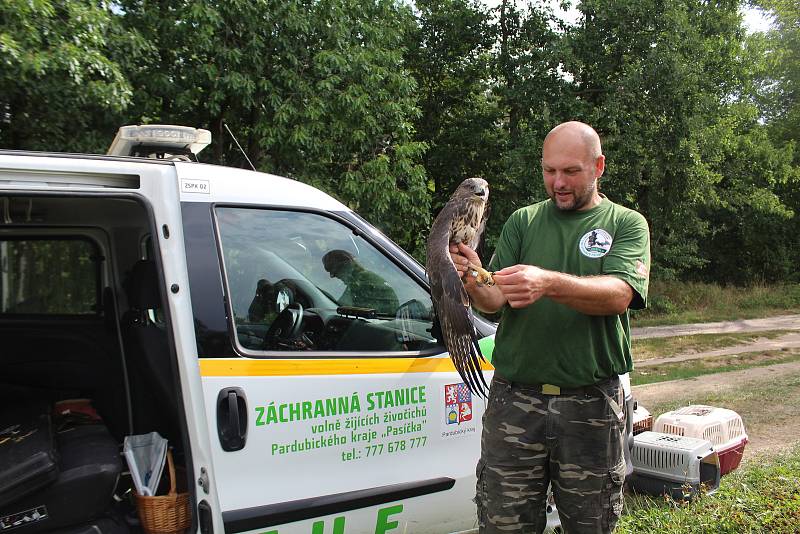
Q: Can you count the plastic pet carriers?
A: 3